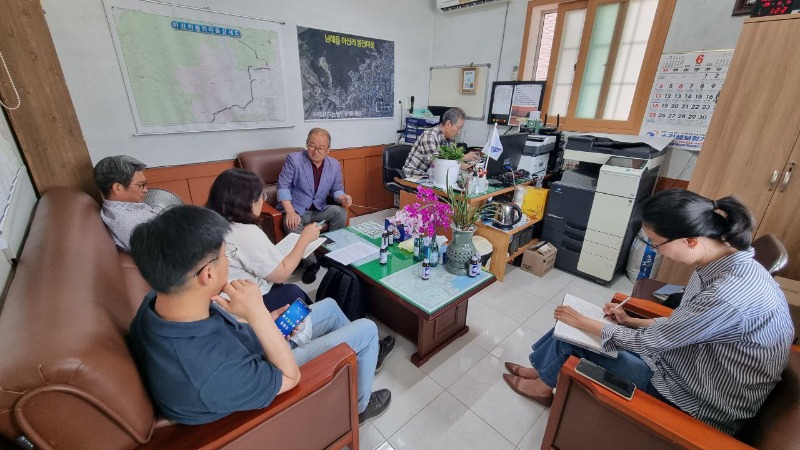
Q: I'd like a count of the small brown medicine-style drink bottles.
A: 6